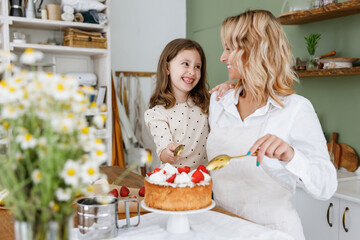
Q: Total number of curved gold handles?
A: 2